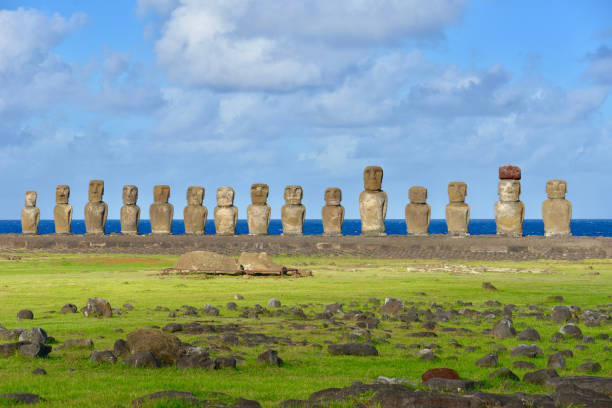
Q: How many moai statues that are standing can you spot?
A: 15